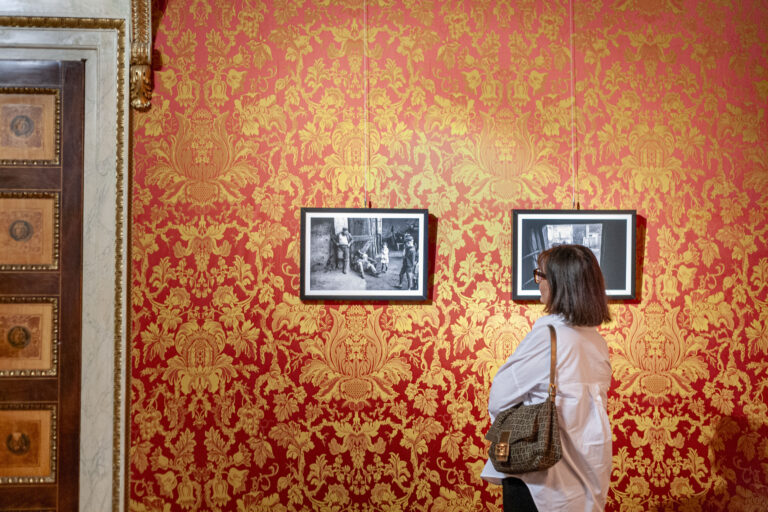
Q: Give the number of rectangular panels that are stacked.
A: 4